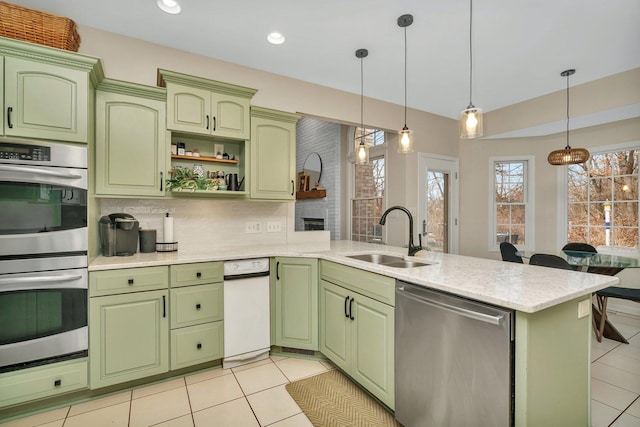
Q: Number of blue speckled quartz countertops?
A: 0